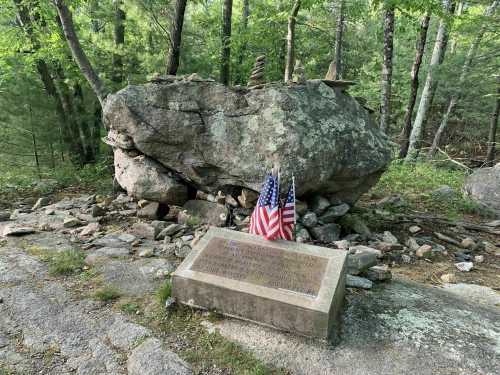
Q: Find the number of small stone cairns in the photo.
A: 3